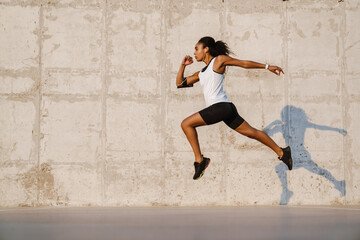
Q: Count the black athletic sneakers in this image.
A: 2